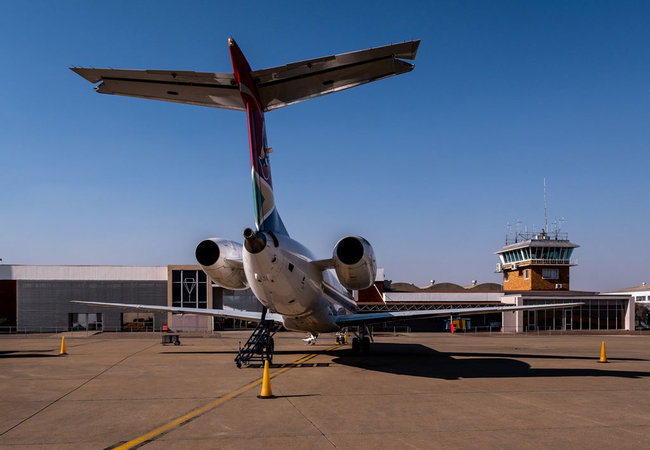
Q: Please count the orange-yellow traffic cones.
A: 3